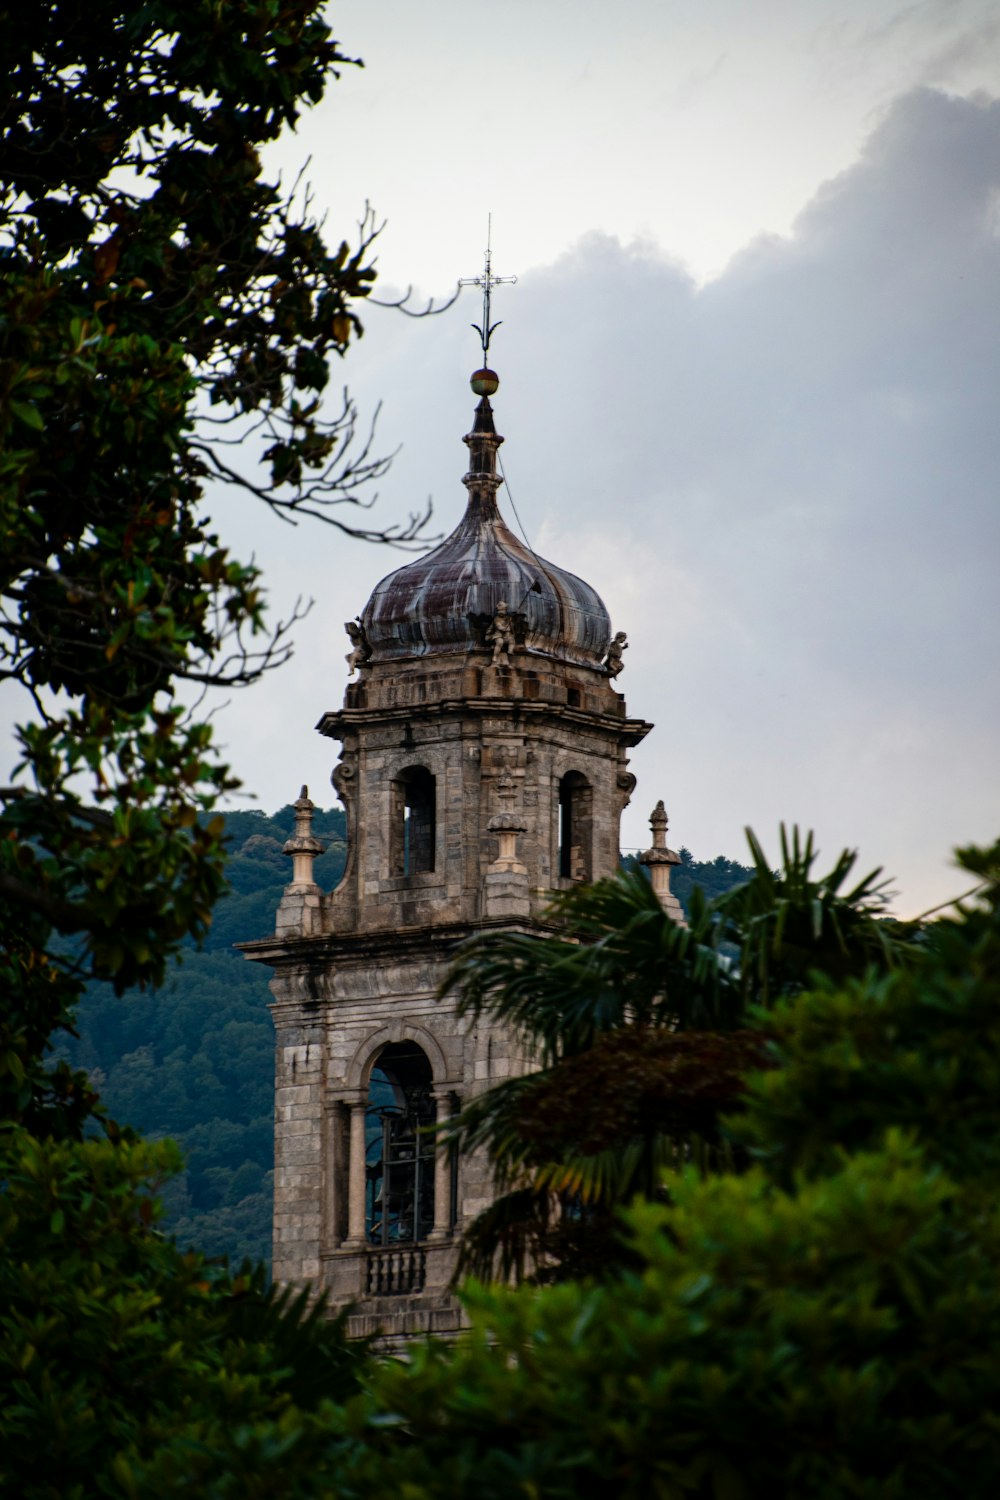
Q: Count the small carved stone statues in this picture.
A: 3